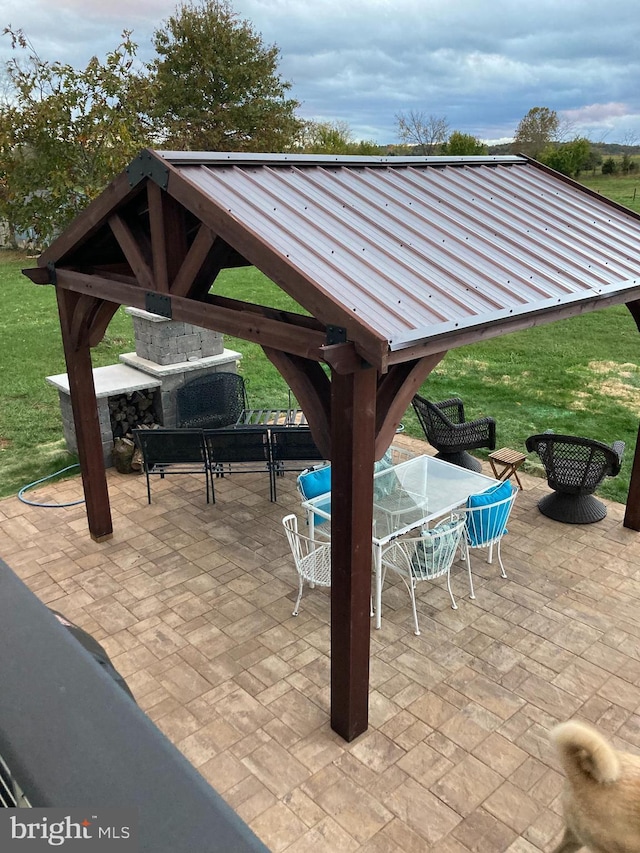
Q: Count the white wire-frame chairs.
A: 5